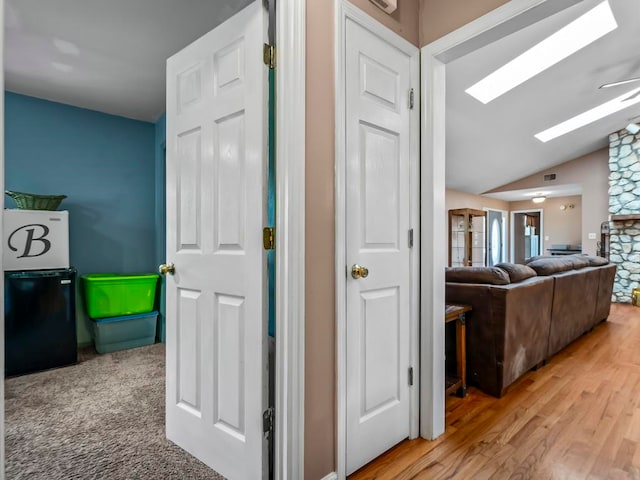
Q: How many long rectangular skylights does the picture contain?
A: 2